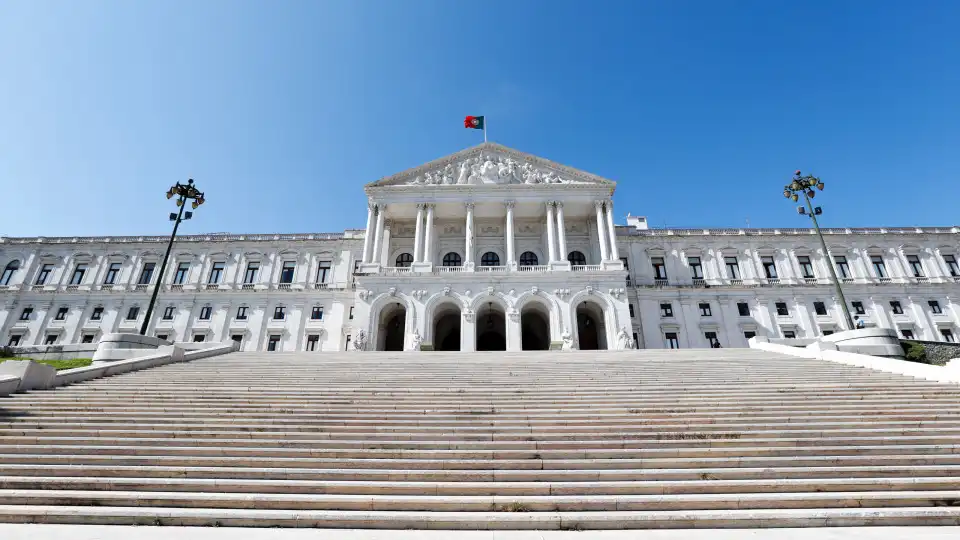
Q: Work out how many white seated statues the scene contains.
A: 4